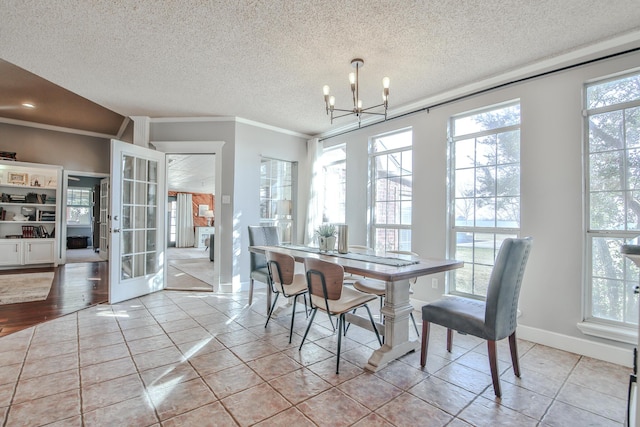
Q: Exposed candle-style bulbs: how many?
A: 6